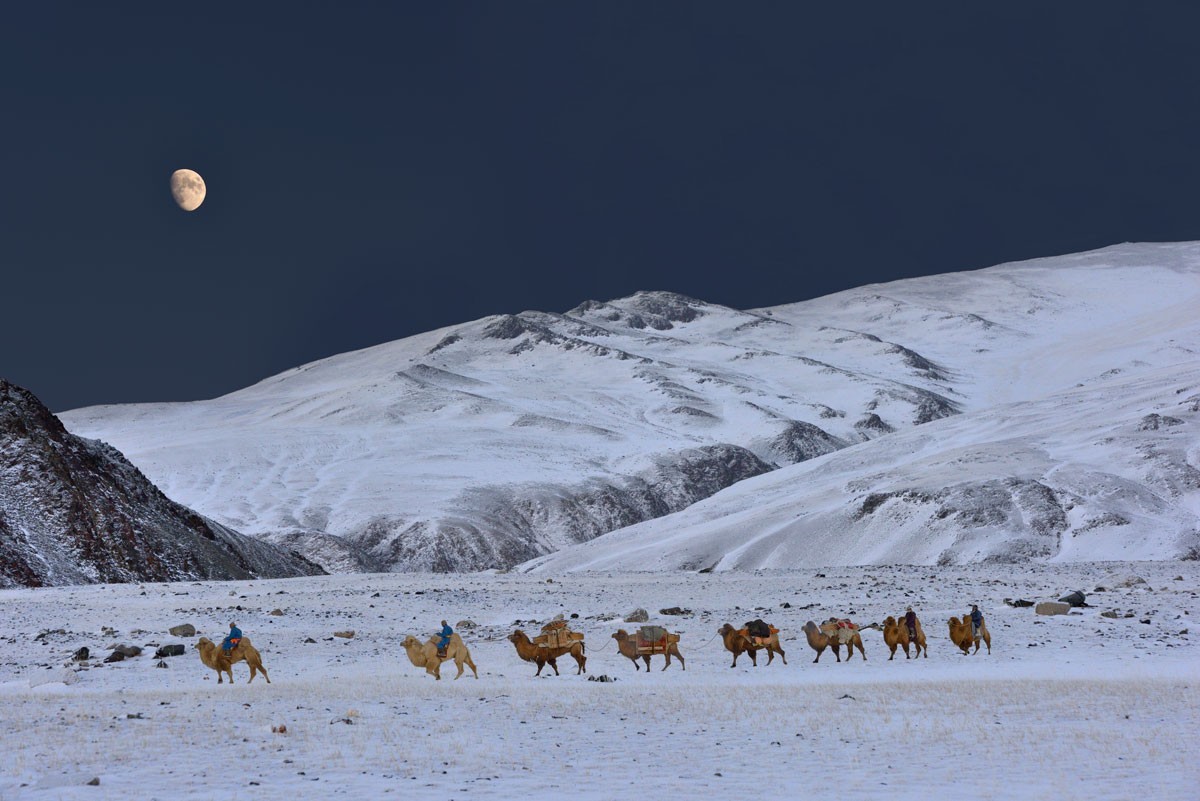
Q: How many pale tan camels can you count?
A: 2